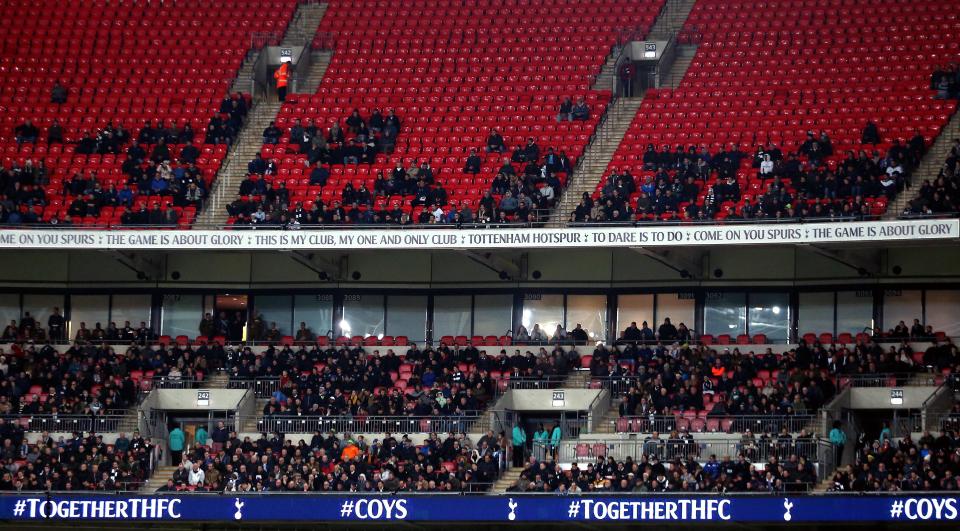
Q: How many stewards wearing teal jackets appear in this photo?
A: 7